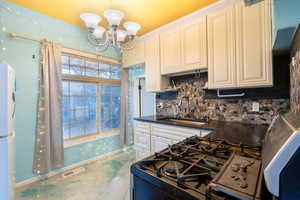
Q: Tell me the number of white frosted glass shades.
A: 5